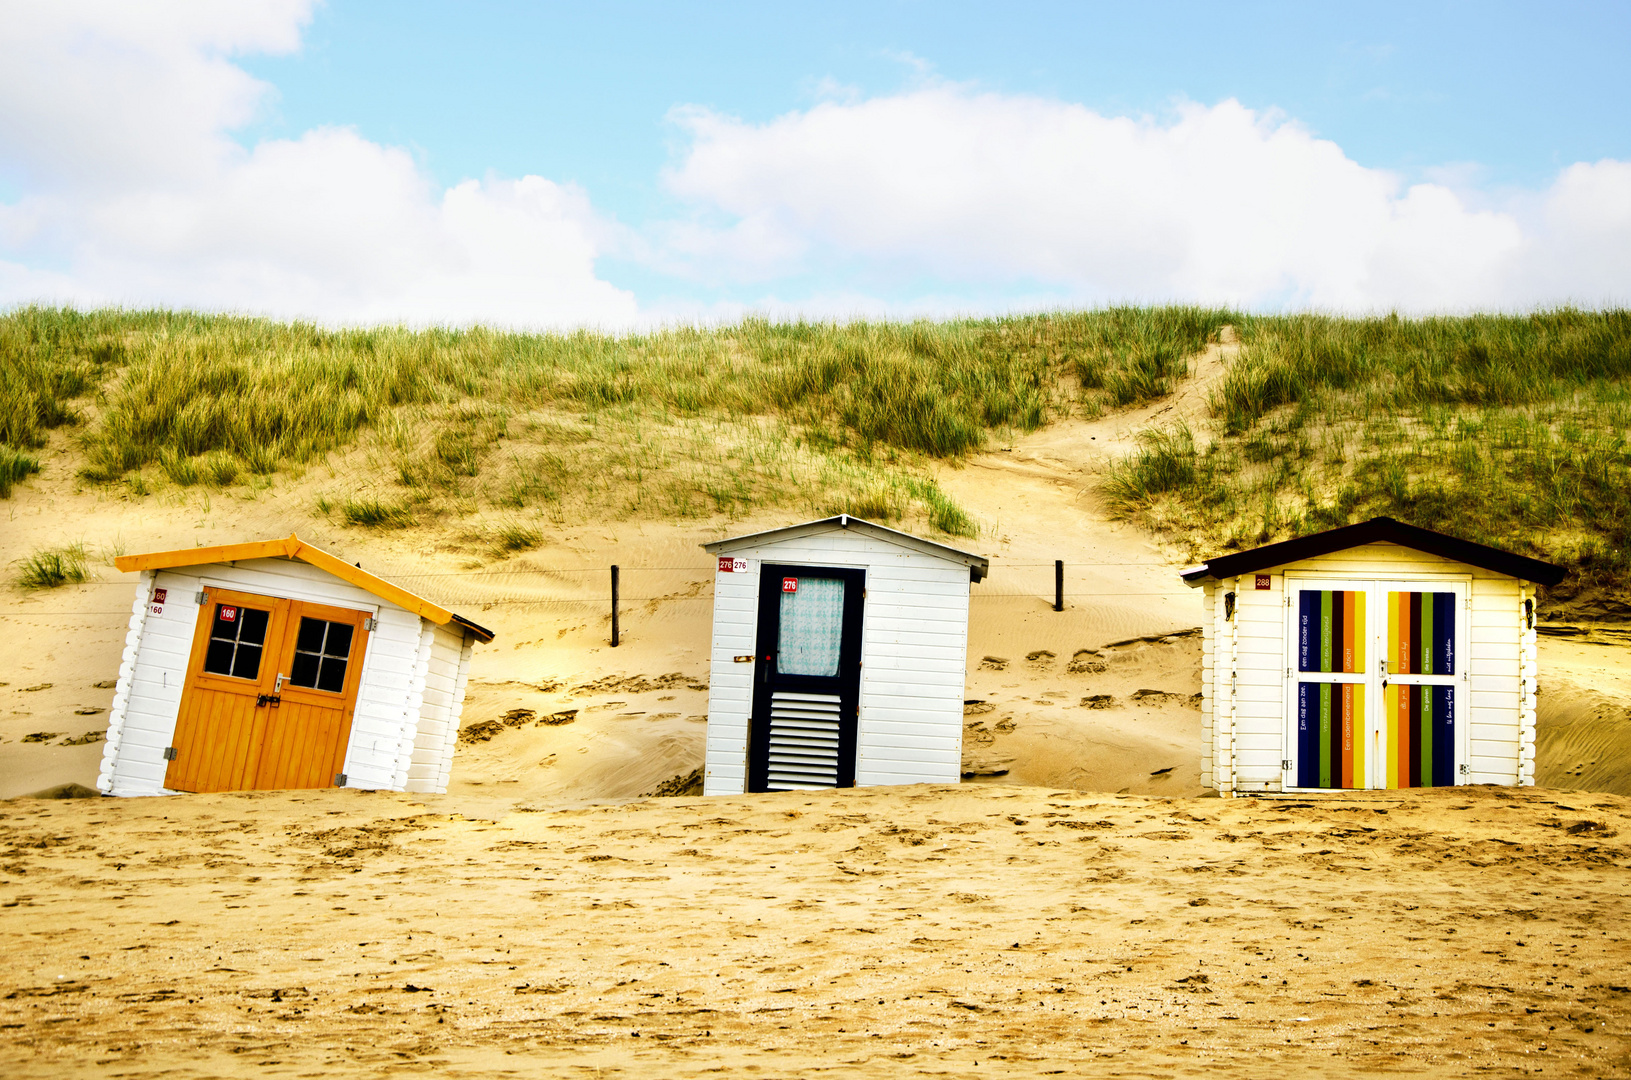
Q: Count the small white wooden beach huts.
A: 3